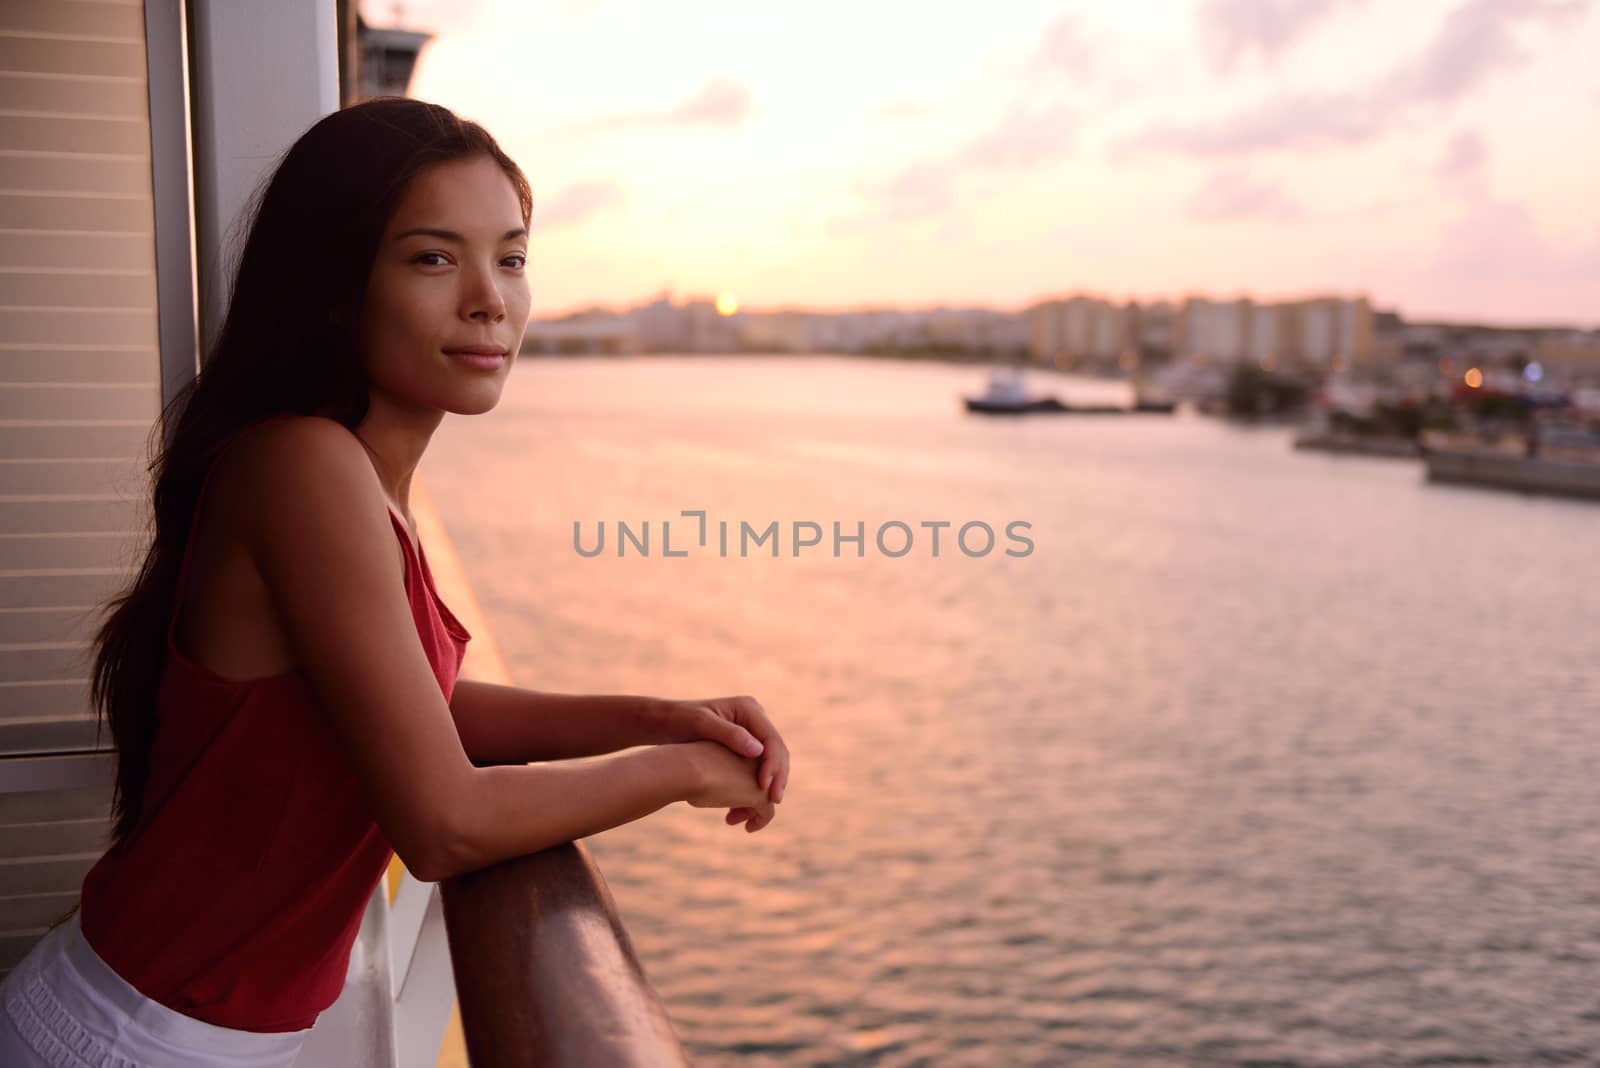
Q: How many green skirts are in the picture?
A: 0